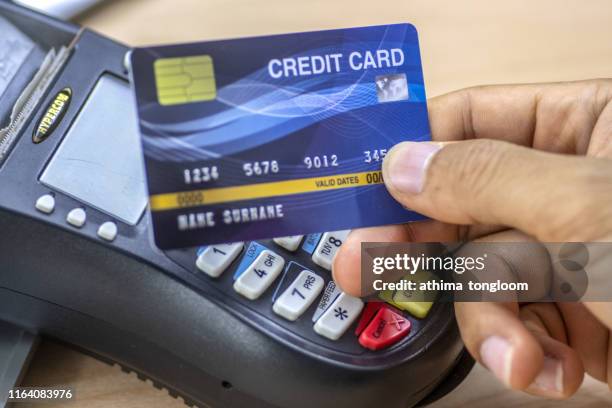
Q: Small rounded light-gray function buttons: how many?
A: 3